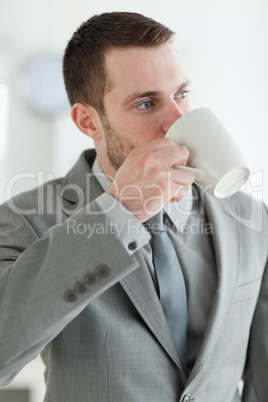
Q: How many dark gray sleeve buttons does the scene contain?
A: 4